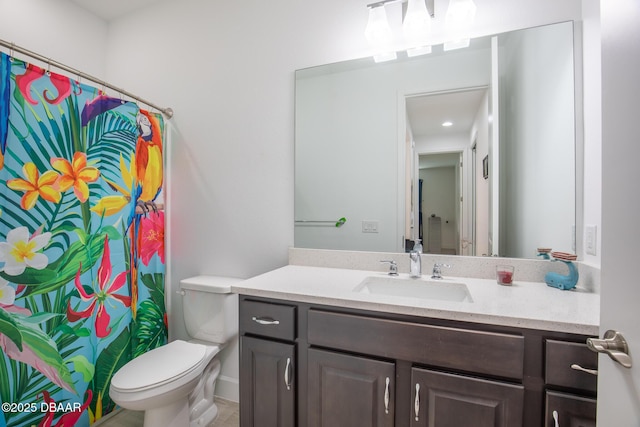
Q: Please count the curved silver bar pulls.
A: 6